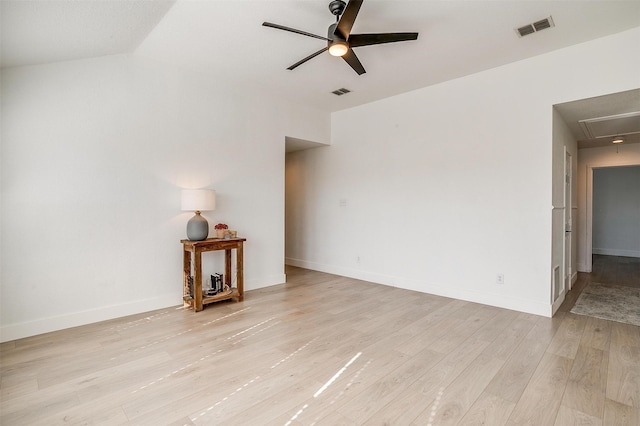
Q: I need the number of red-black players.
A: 0